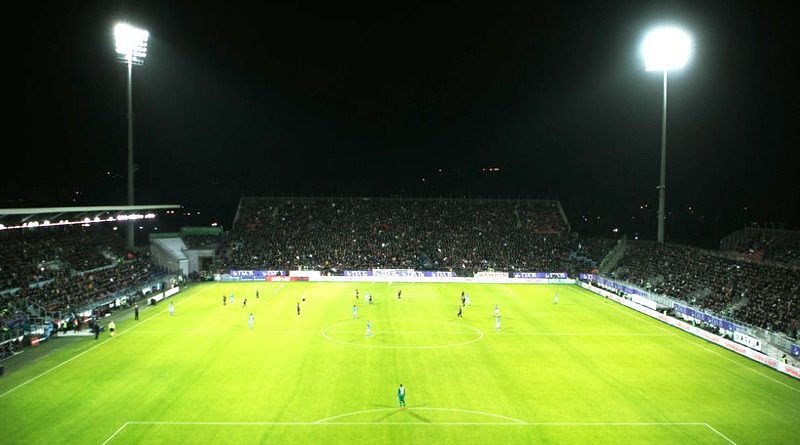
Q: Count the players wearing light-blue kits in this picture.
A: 10